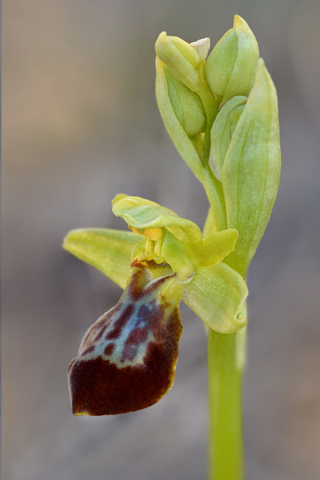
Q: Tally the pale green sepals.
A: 3